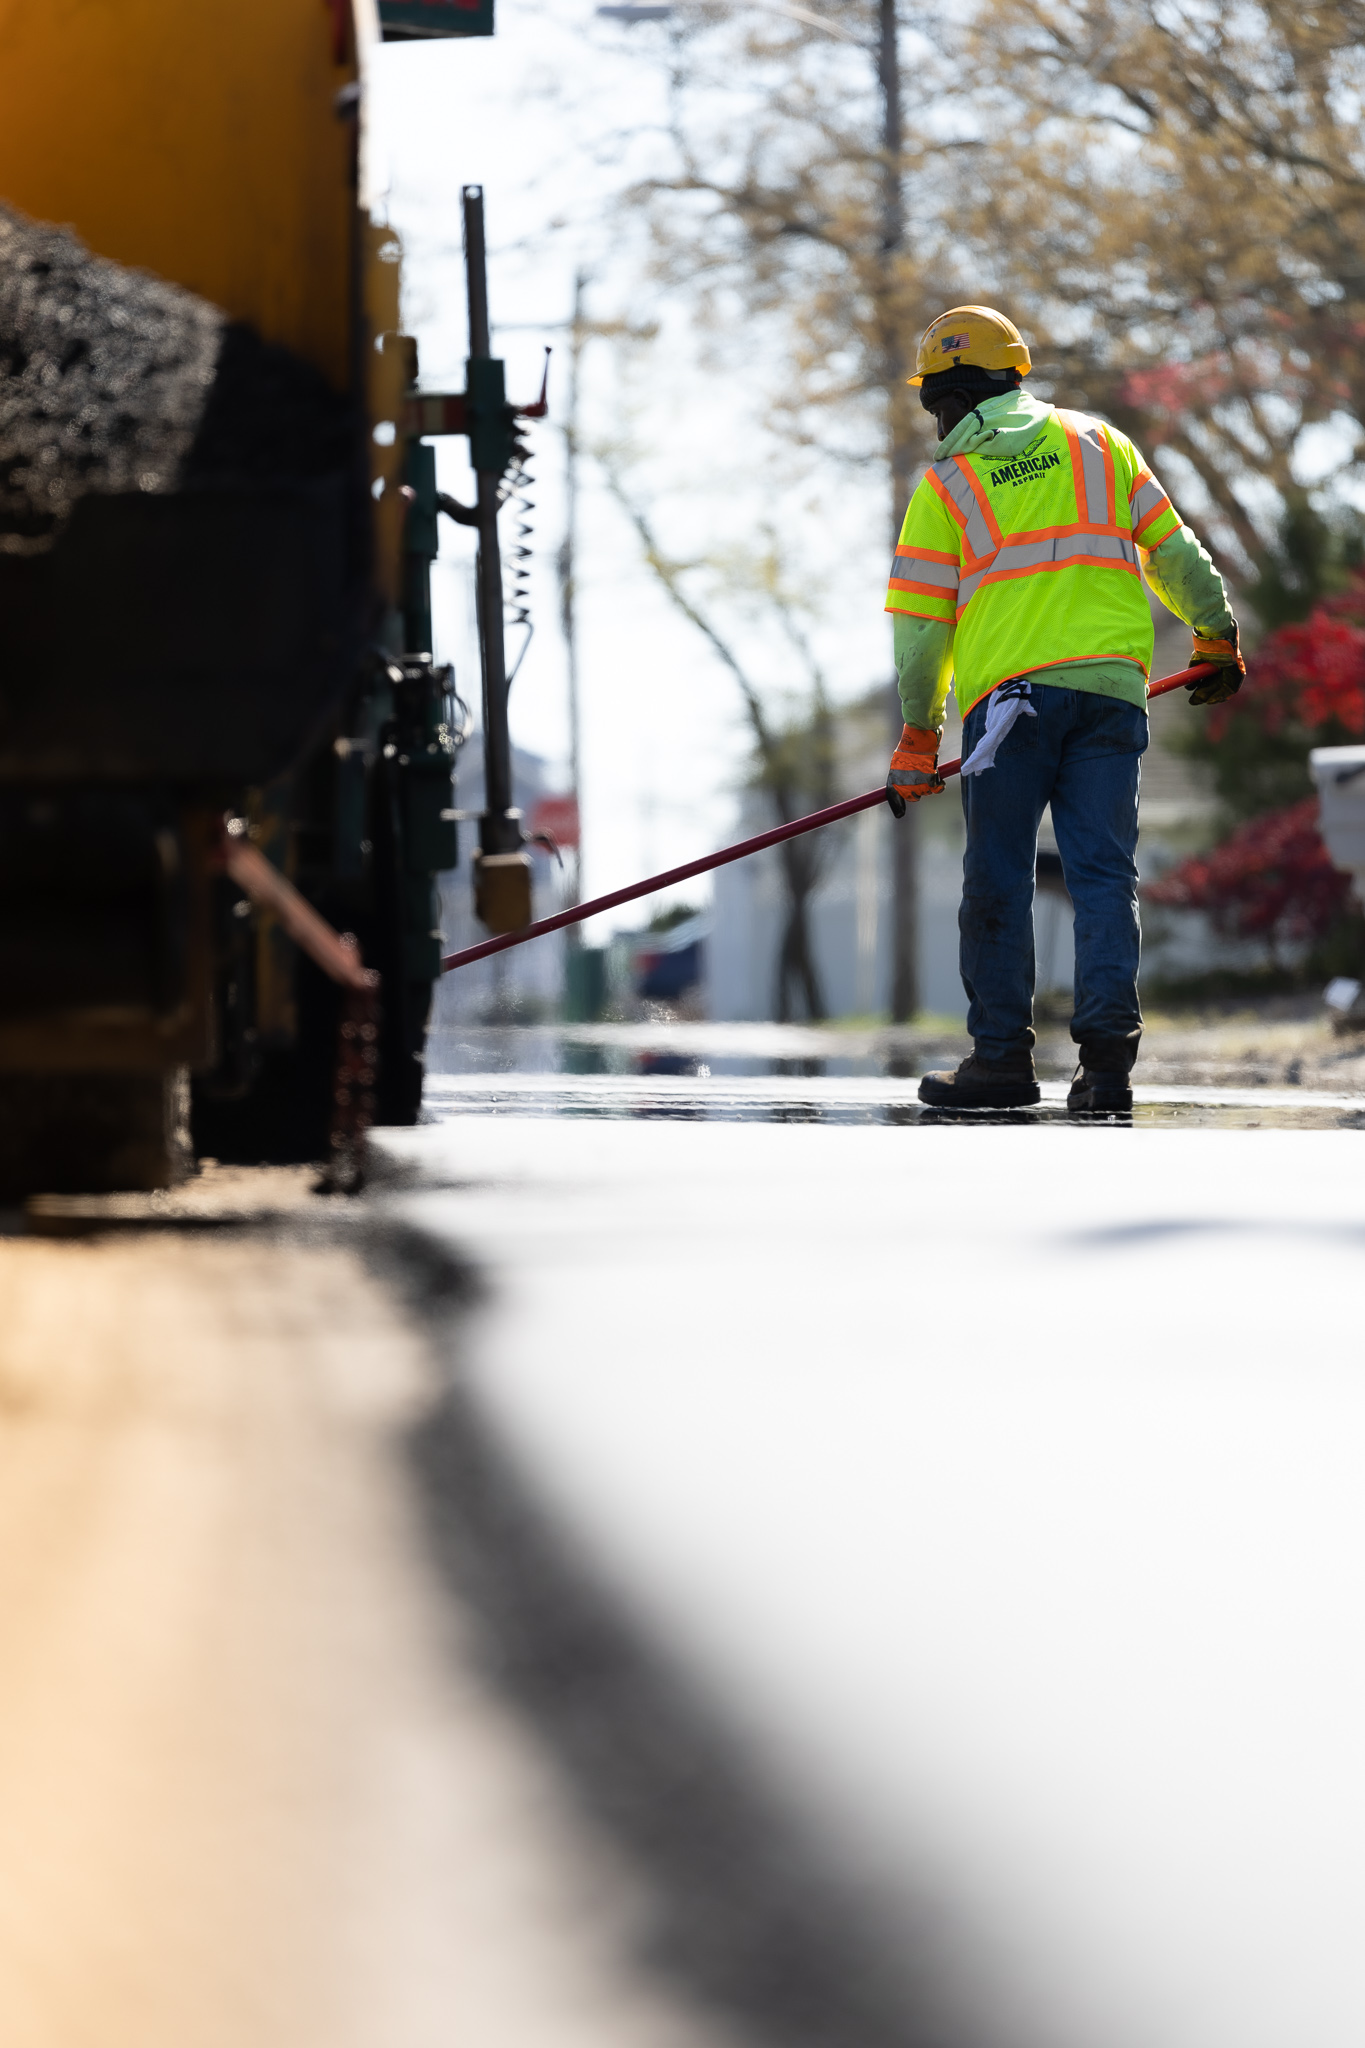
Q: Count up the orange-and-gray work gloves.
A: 2